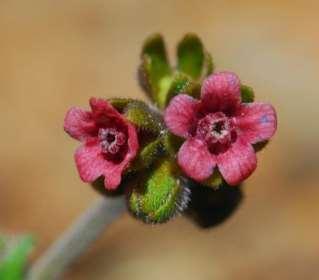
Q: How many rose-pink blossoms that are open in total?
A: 2